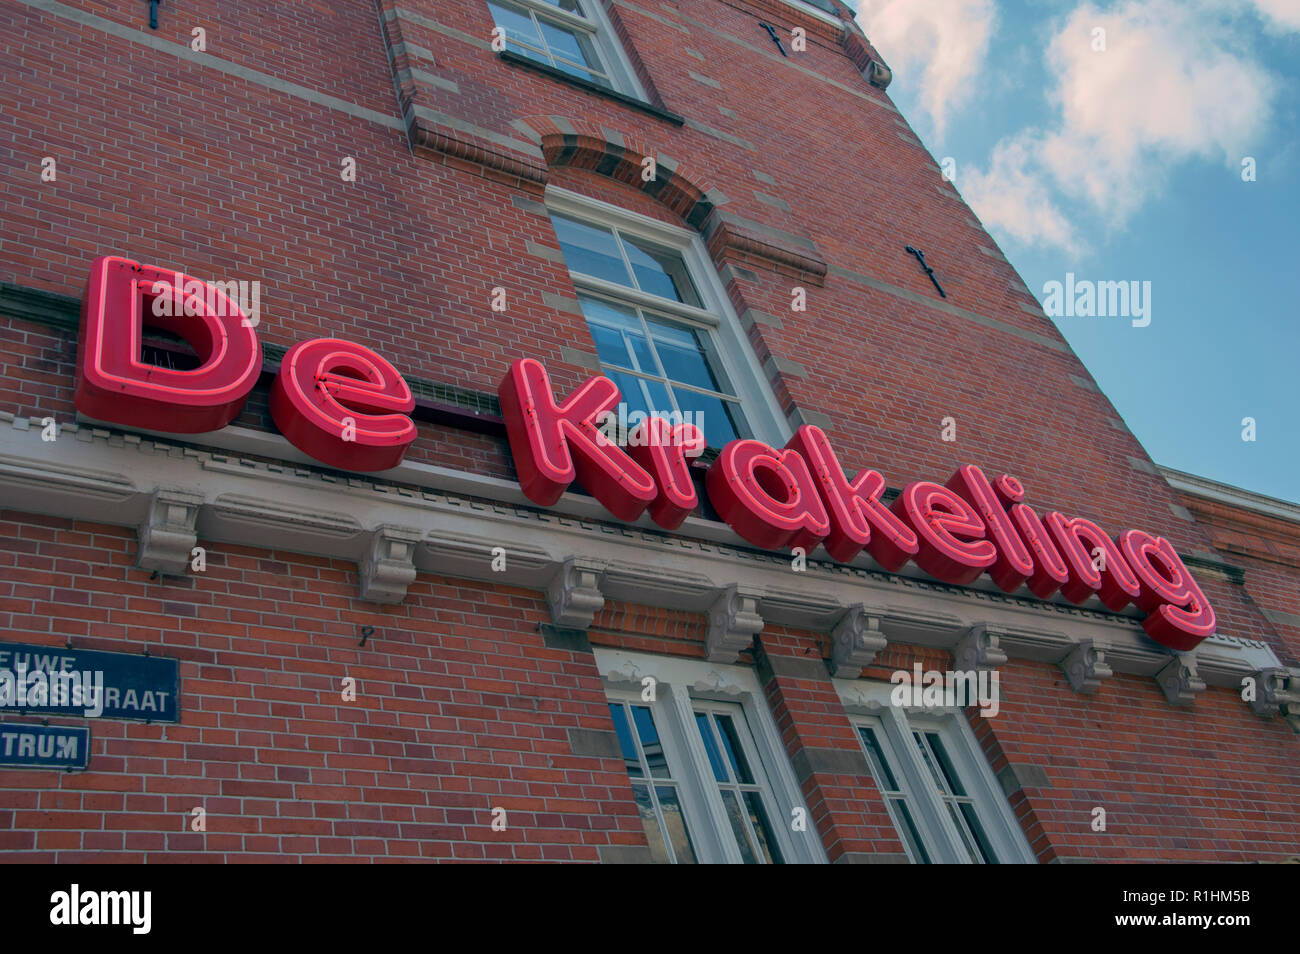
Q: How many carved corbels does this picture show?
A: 9